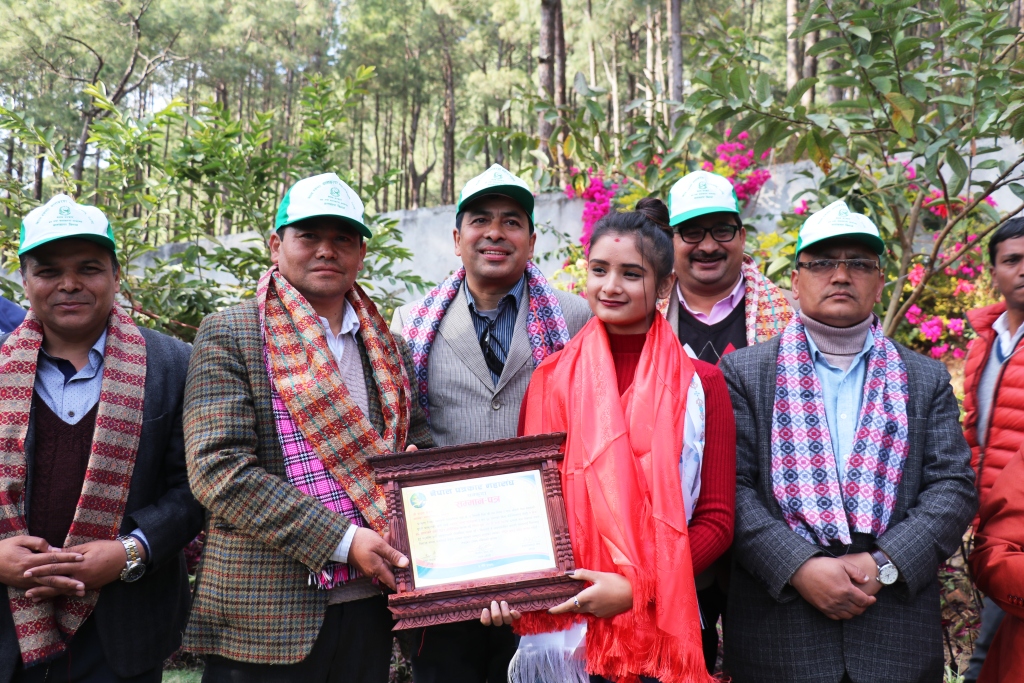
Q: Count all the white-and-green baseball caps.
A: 5